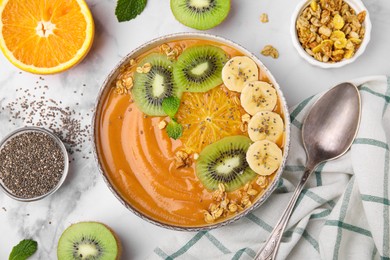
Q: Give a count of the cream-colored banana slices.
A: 4